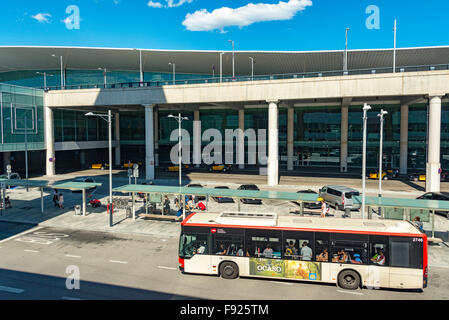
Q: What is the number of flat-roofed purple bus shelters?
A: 0